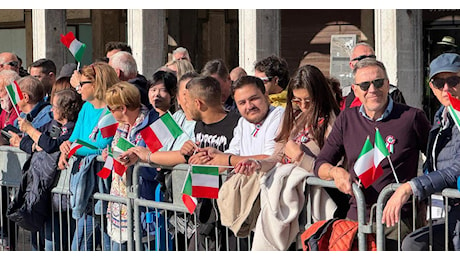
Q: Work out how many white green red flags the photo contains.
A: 12